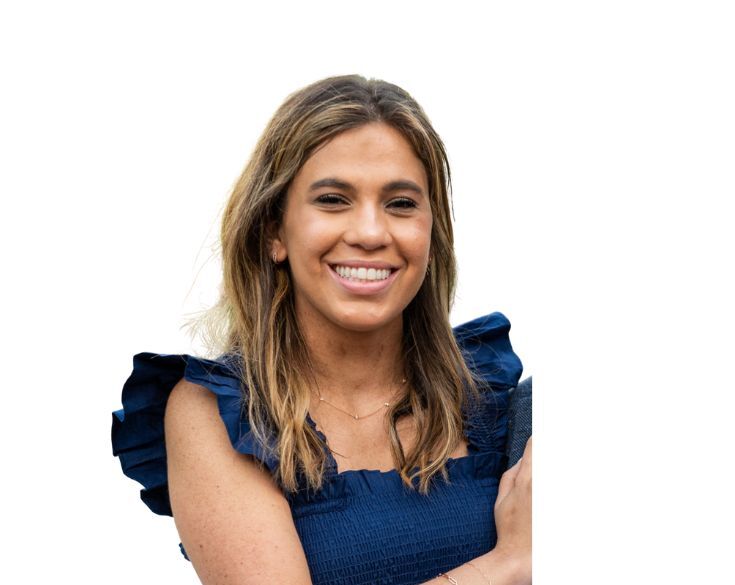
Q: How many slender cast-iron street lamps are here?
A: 0